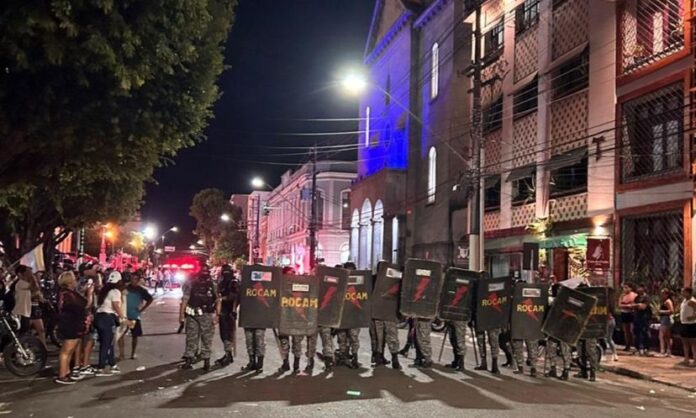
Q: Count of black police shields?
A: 11